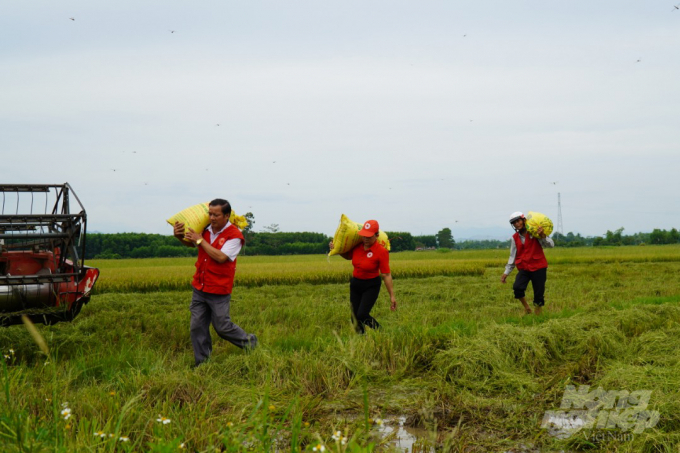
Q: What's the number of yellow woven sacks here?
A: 3